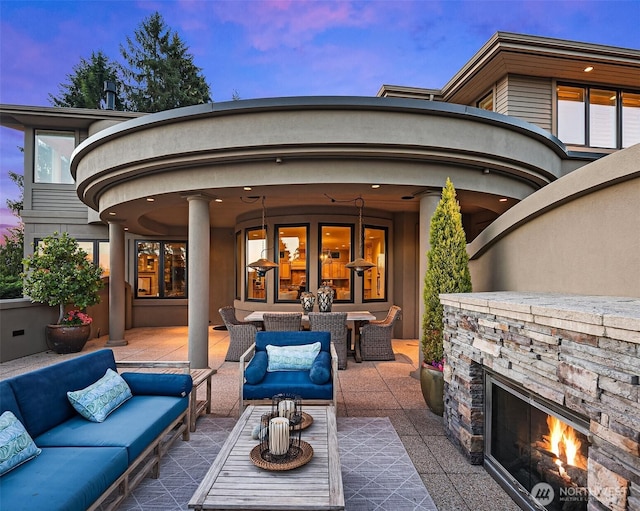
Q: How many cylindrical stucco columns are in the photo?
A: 3